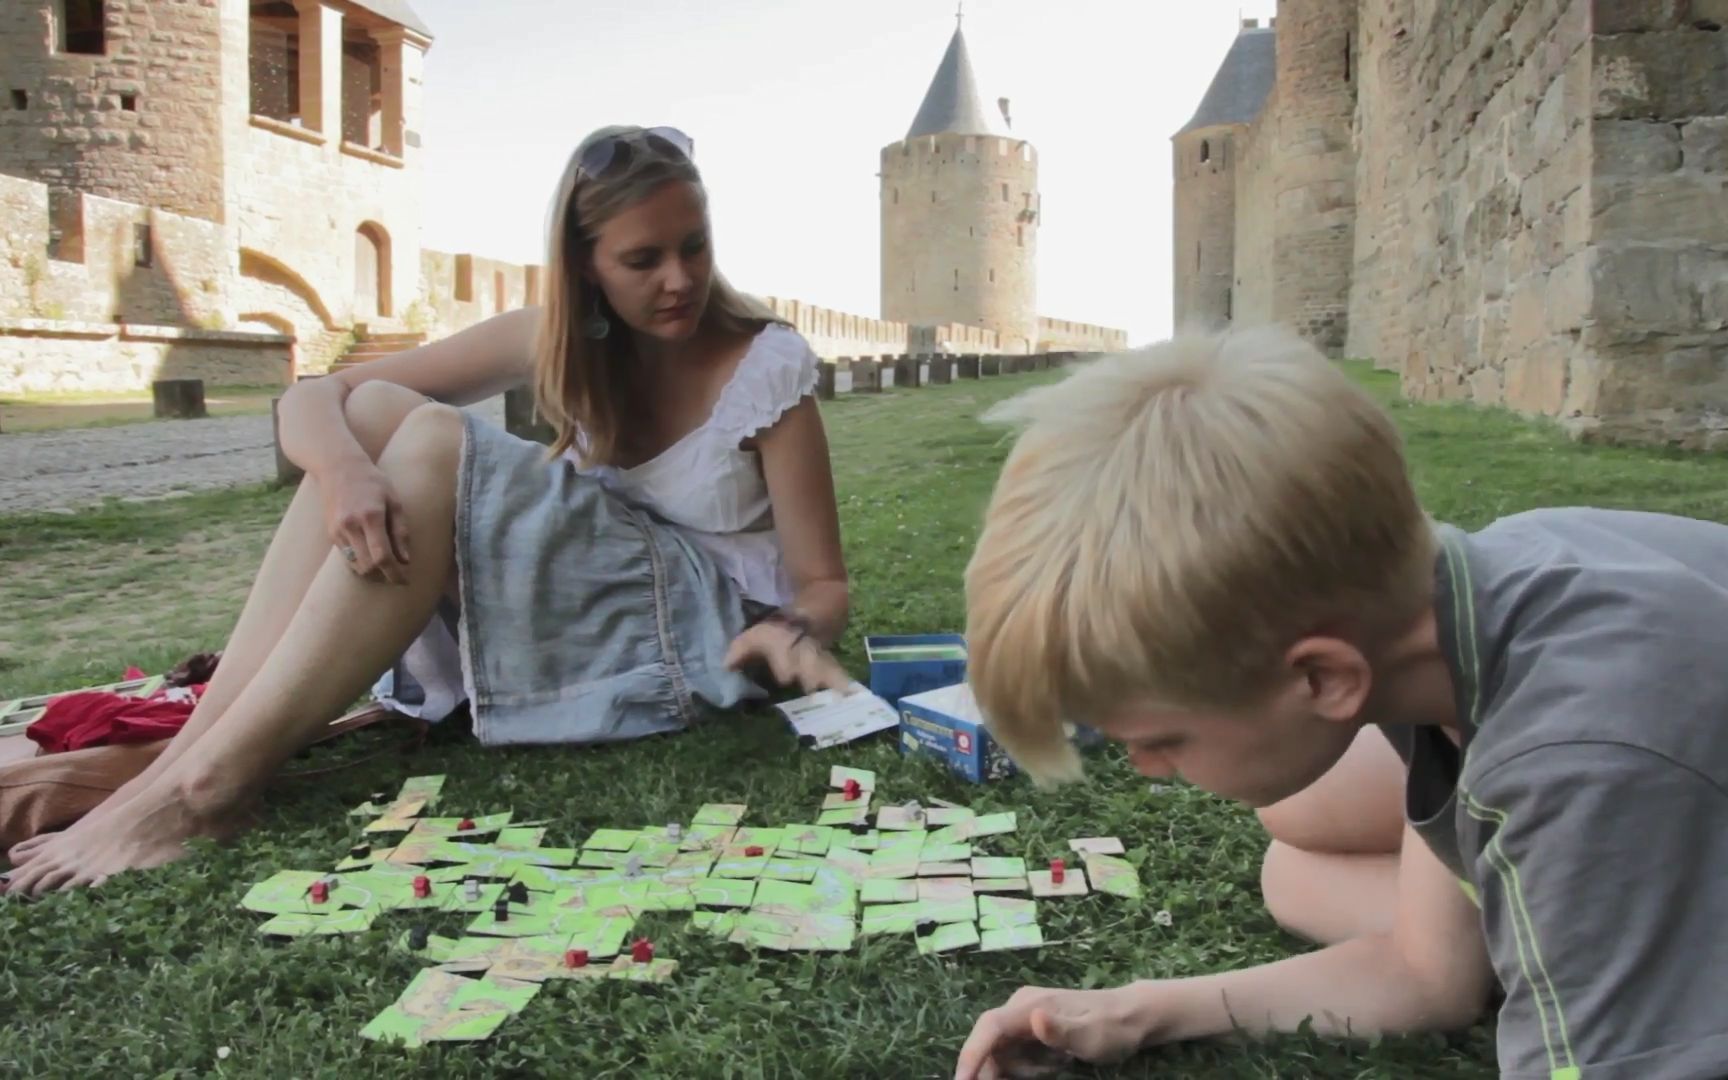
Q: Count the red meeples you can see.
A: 8